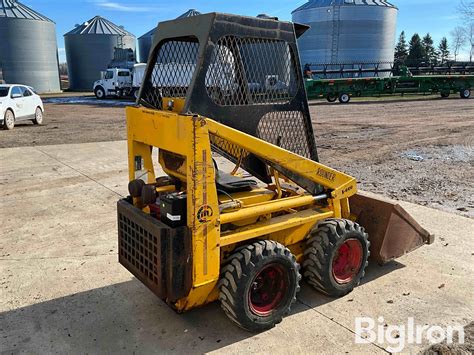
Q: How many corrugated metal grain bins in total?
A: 4